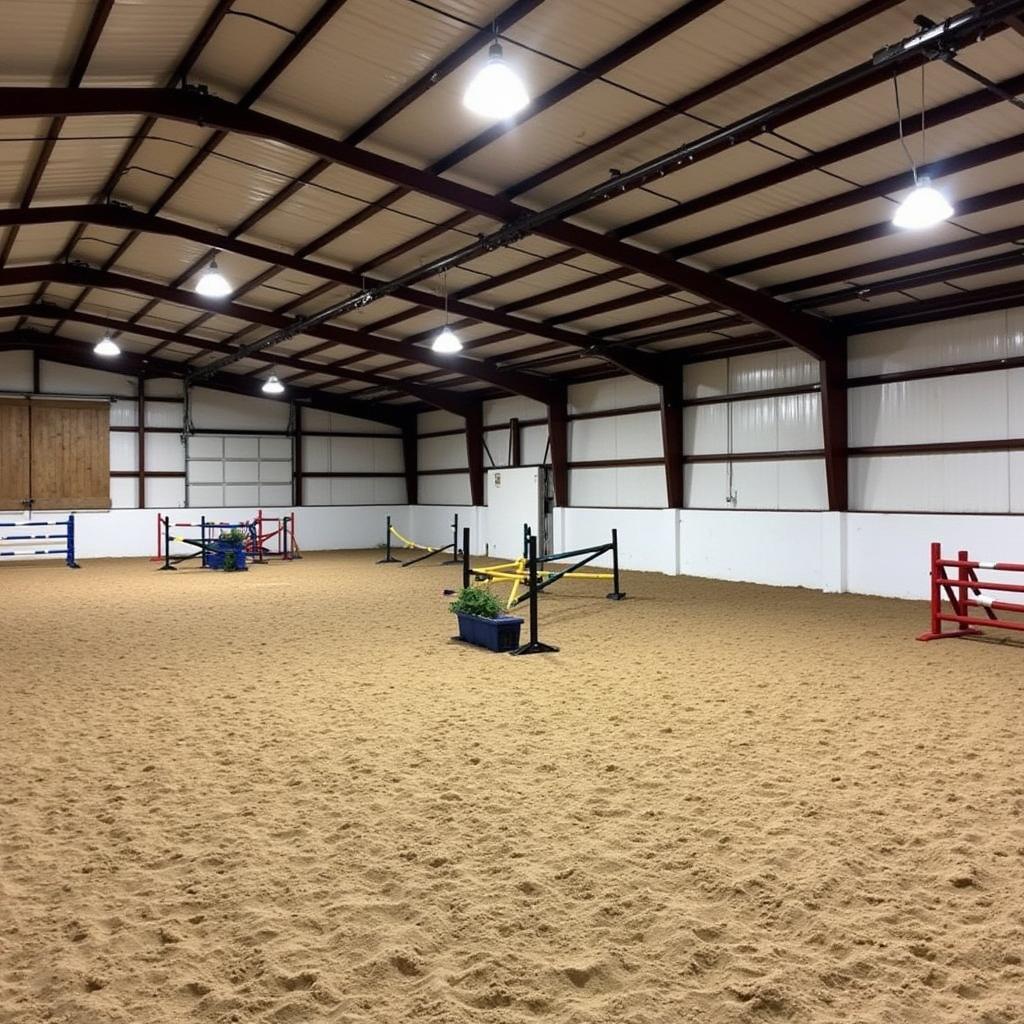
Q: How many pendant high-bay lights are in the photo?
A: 6